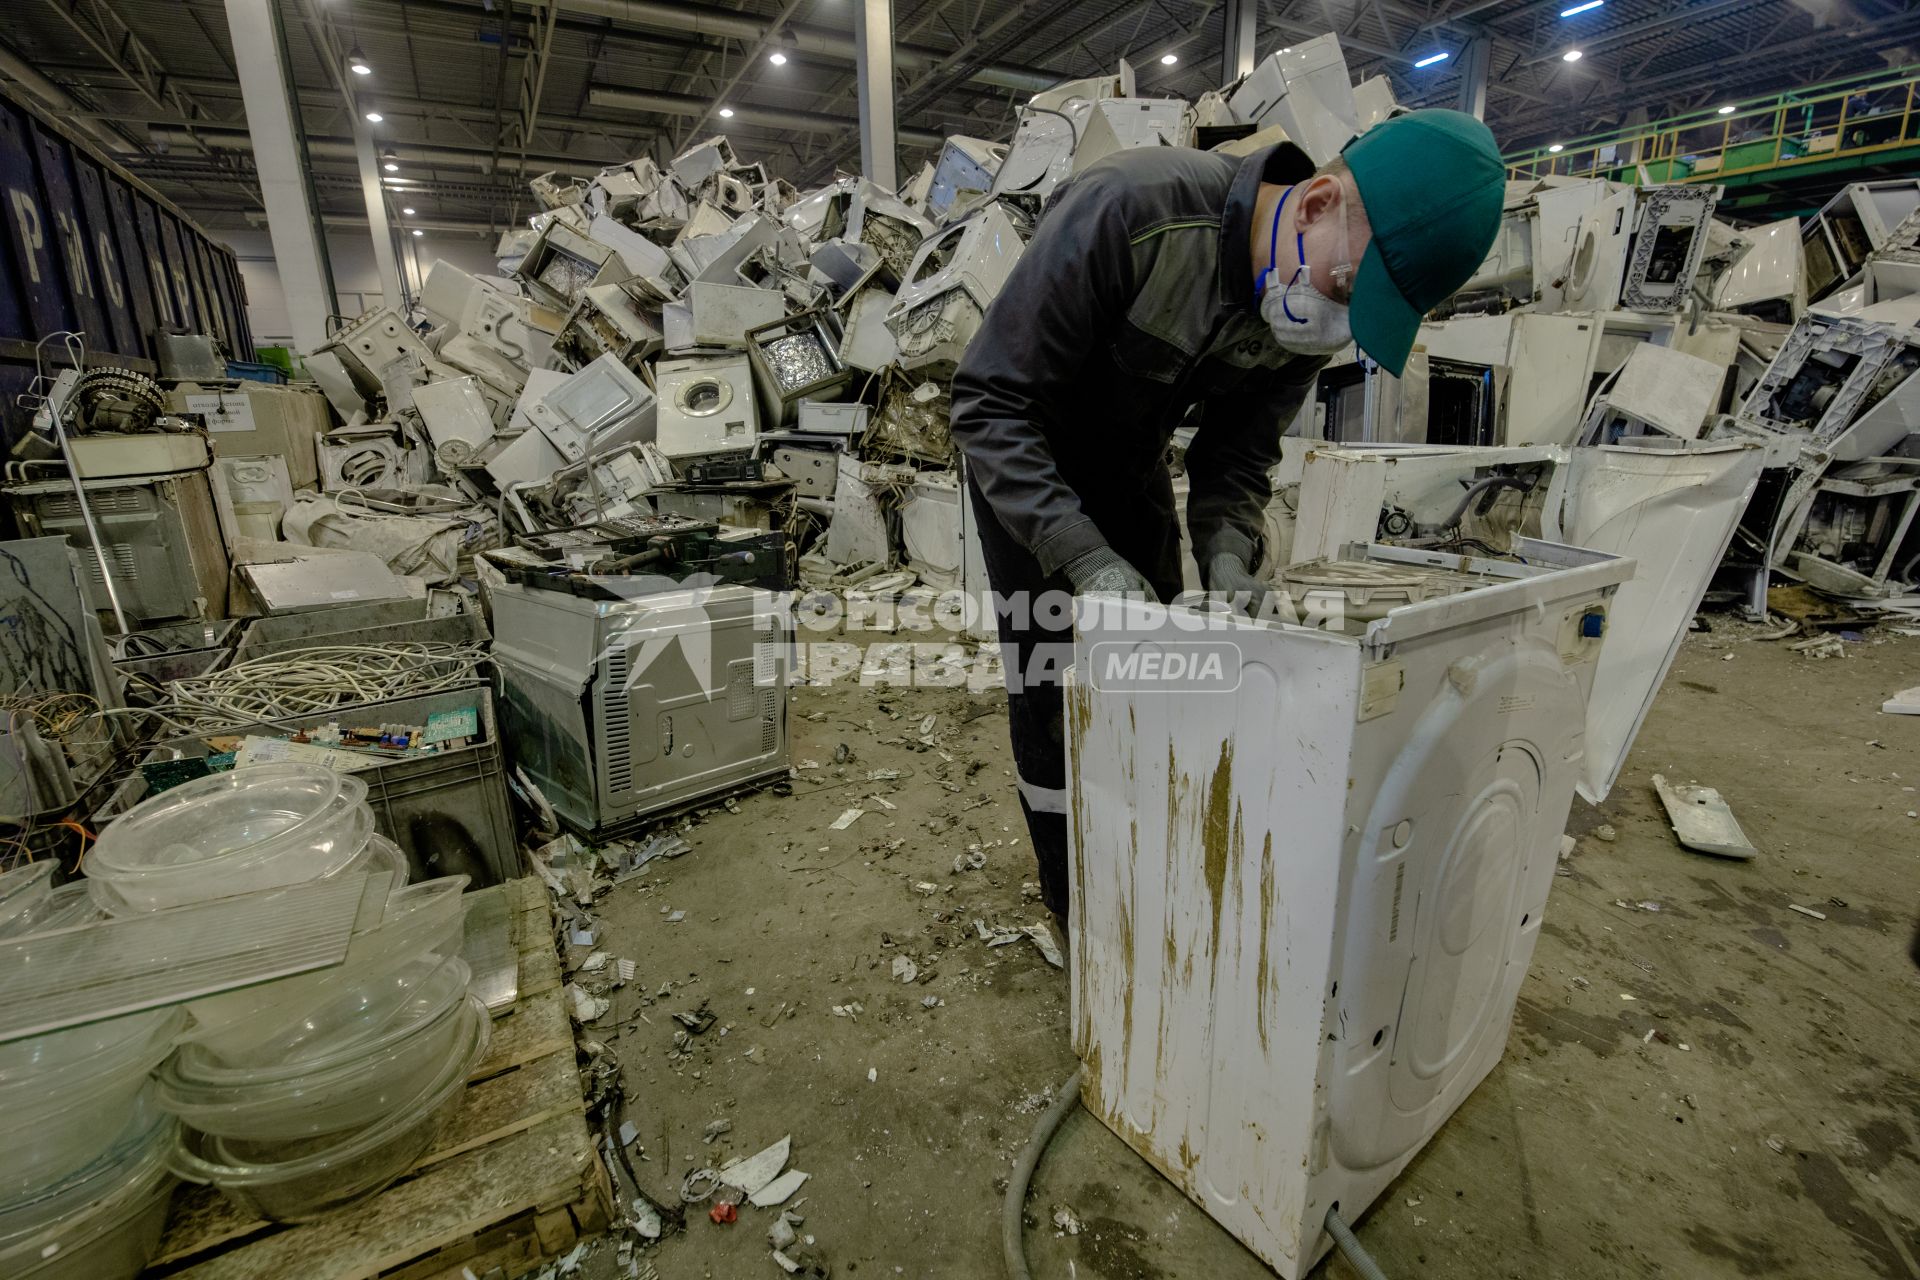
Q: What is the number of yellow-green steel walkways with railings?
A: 1